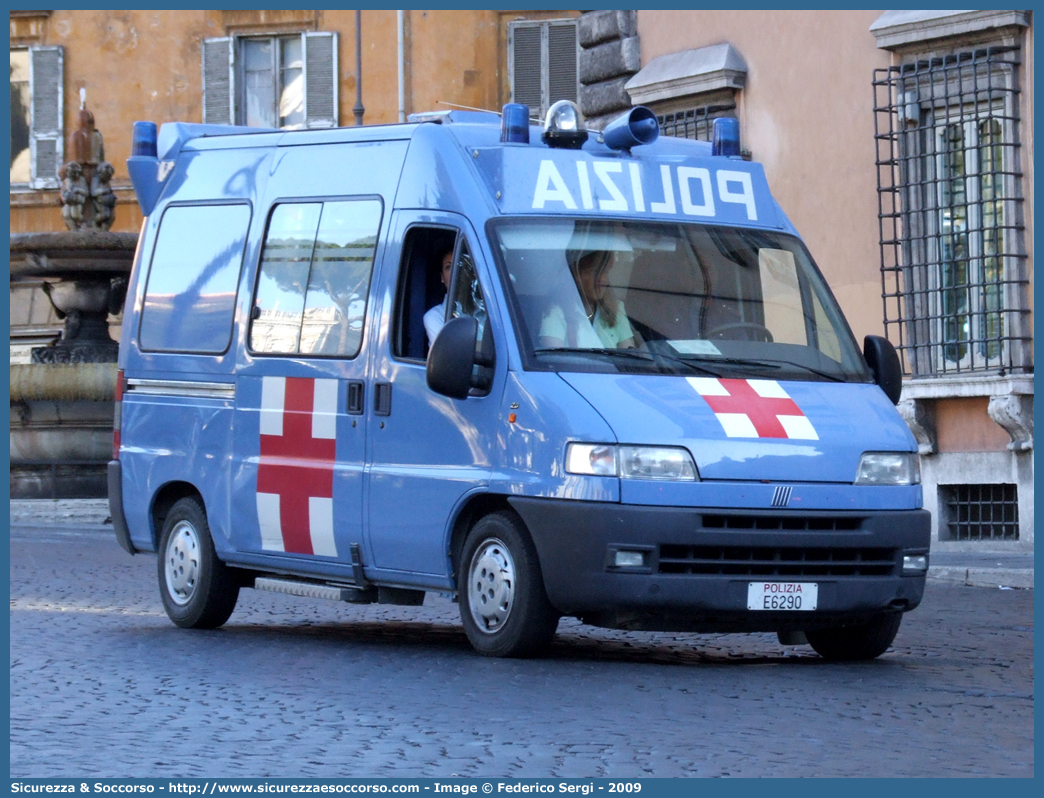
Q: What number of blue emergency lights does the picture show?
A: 3